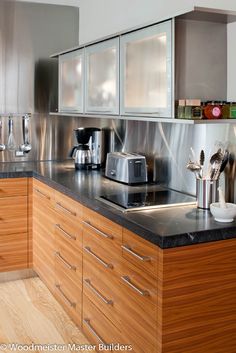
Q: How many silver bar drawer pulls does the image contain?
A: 11